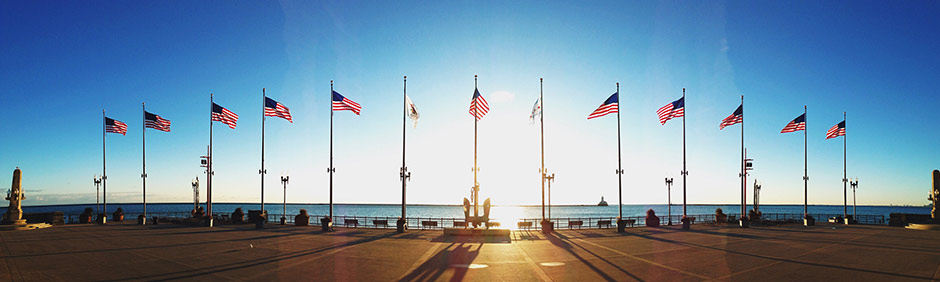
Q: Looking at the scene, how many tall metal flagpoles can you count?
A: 13